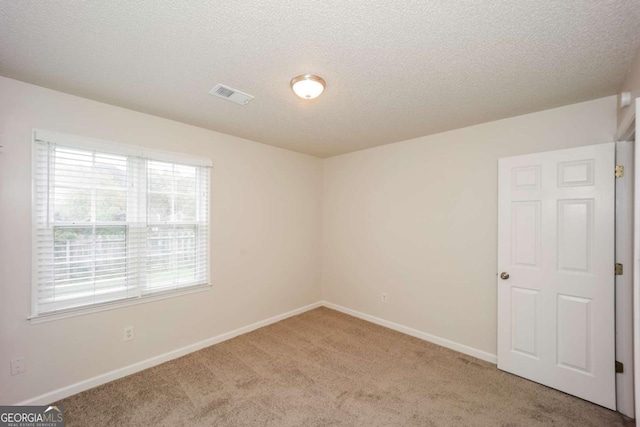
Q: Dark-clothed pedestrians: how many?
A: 0